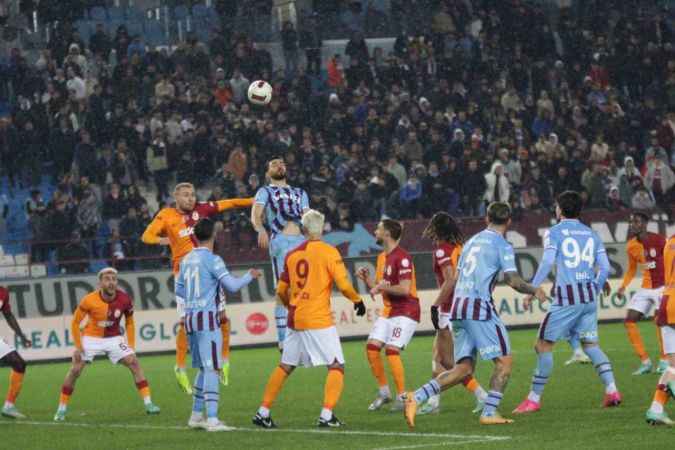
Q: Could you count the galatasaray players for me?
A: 8